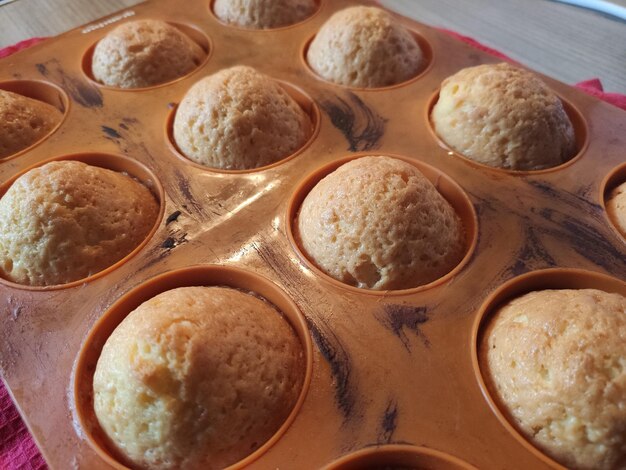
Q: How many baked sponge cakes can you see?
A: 11